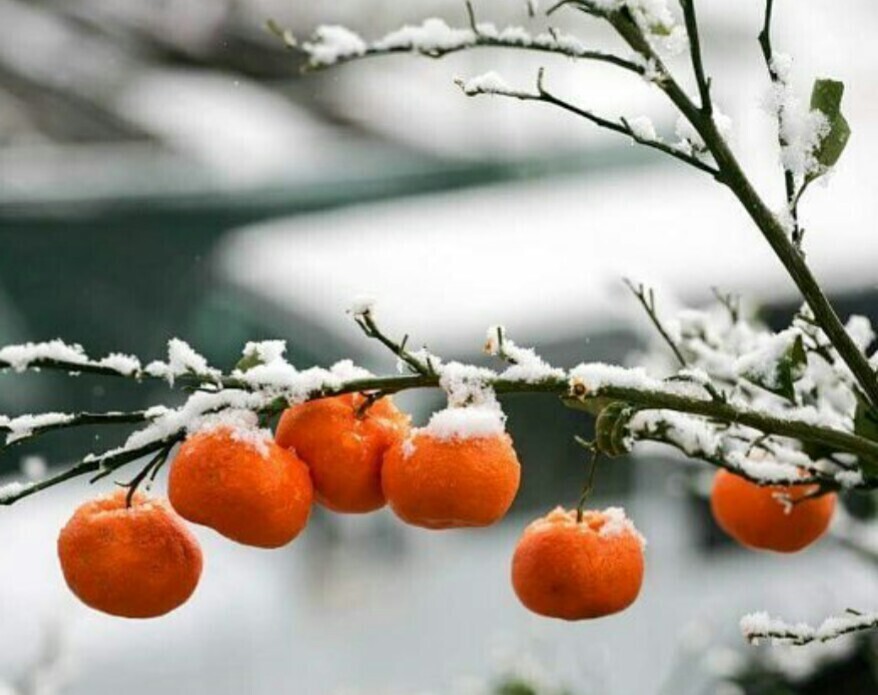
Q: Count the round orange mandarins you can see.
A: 6